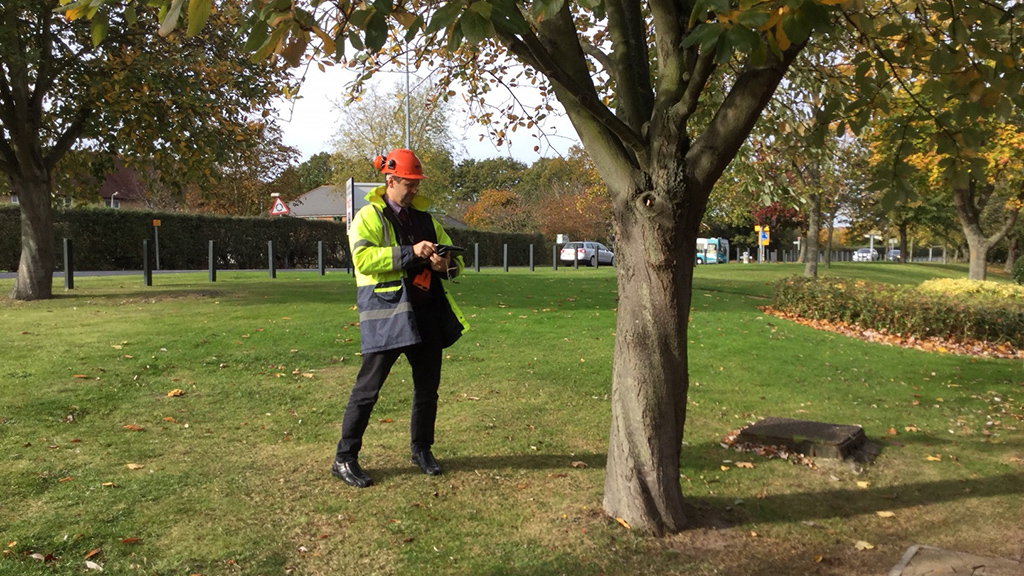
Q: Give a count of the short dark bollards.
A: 11